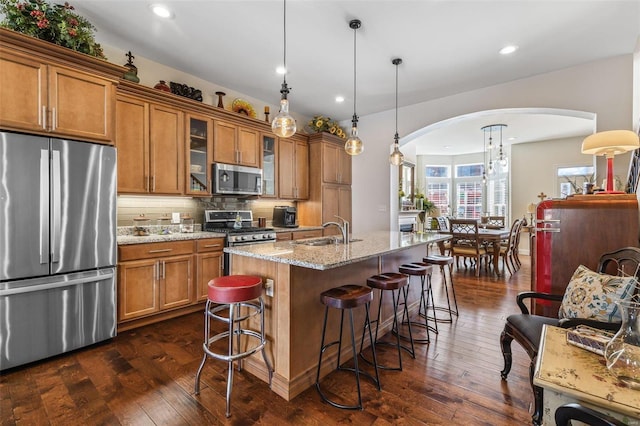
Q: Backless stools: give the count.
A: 5